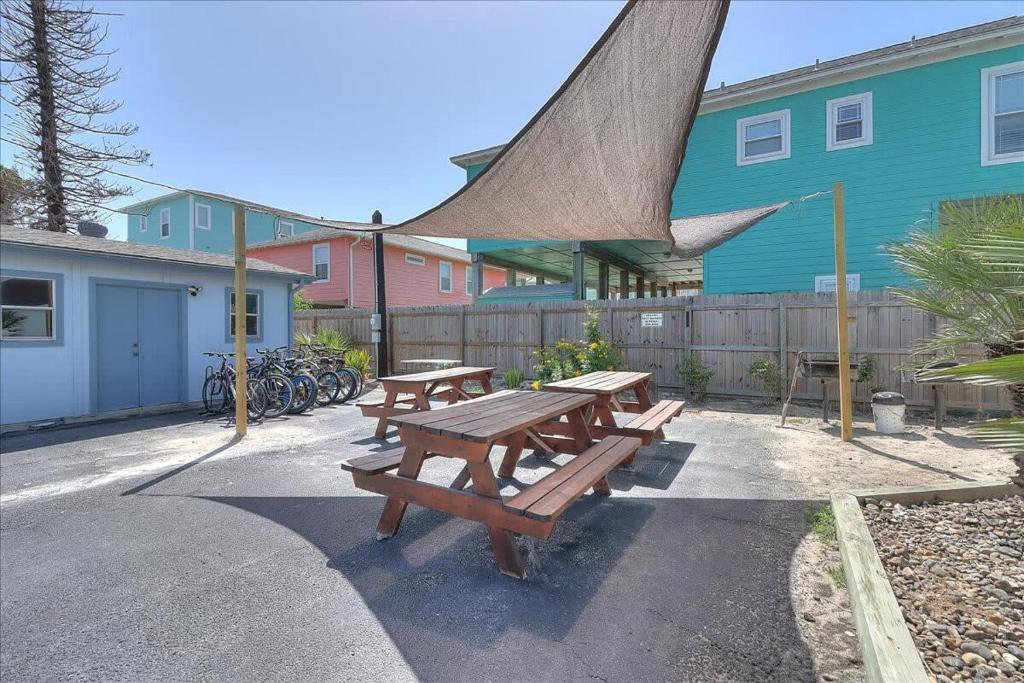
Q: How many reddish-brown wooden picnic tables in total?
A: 3